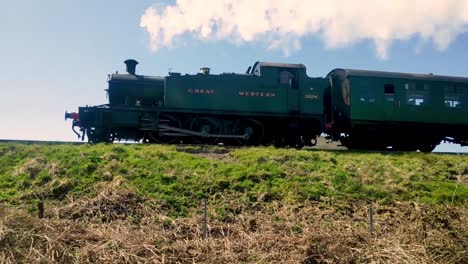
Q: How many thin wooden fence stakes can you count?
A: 3